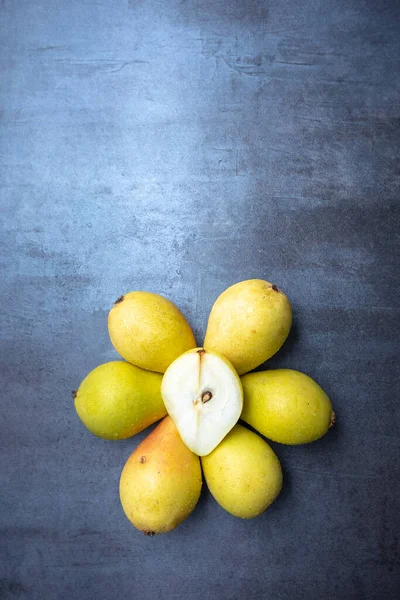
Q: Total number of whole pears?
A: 6